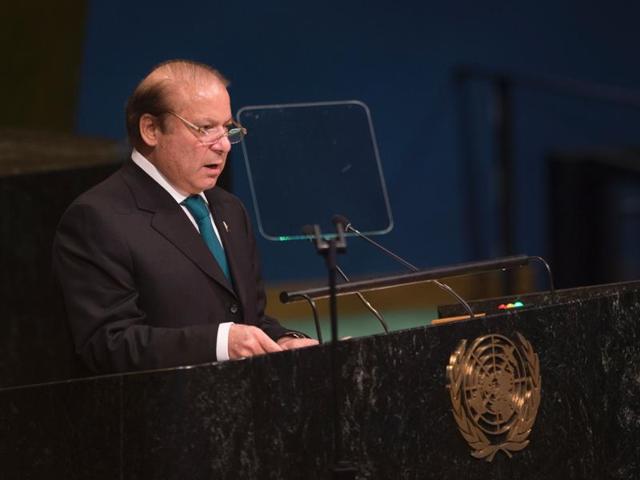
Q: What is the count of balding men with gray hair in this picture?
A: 1